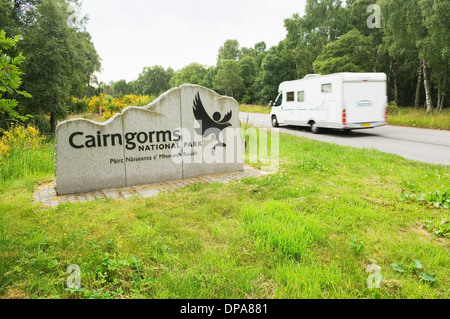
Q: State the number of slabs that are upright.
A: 3